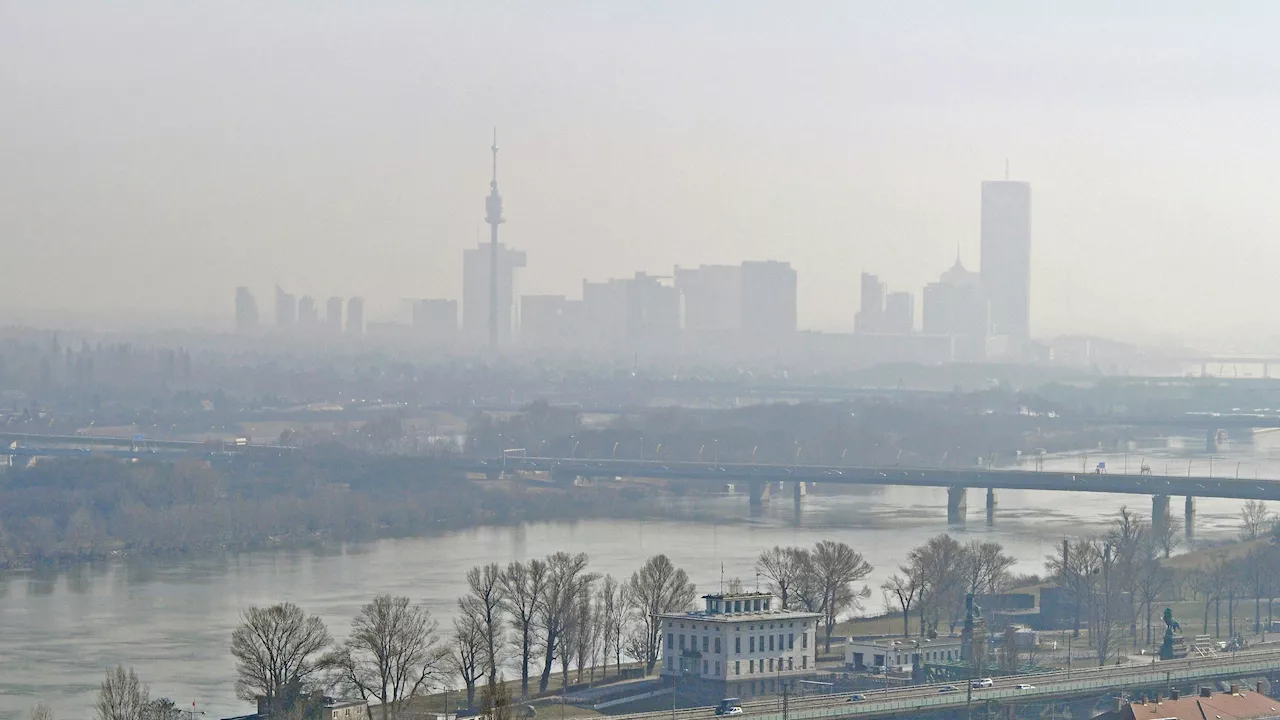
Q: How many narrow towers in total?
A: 1